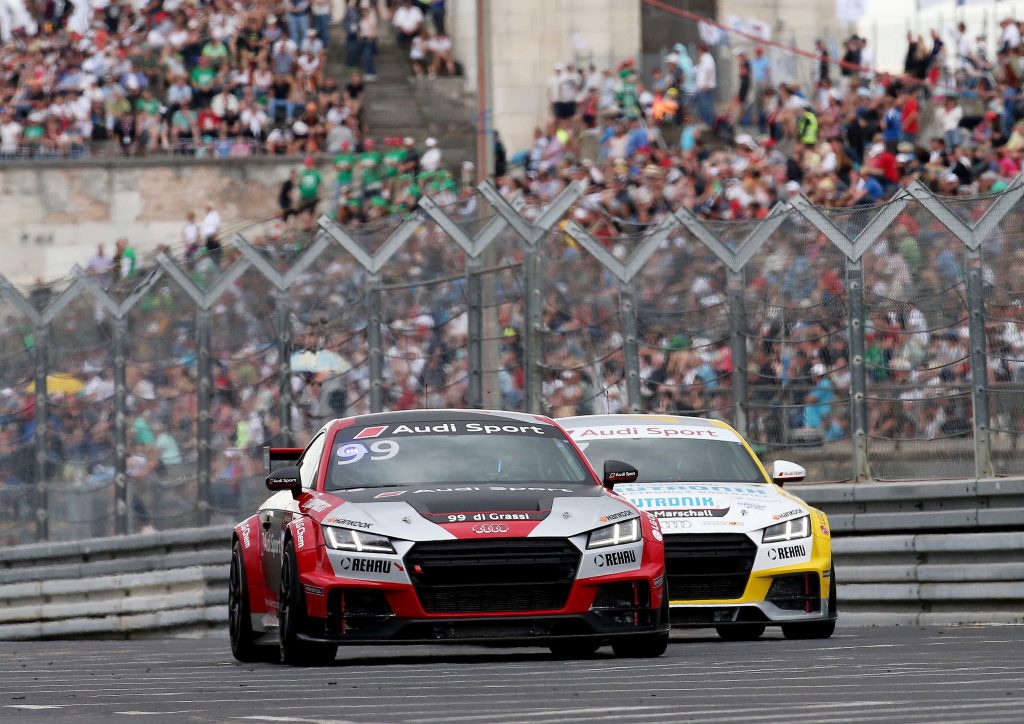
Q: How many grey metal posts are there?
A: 11